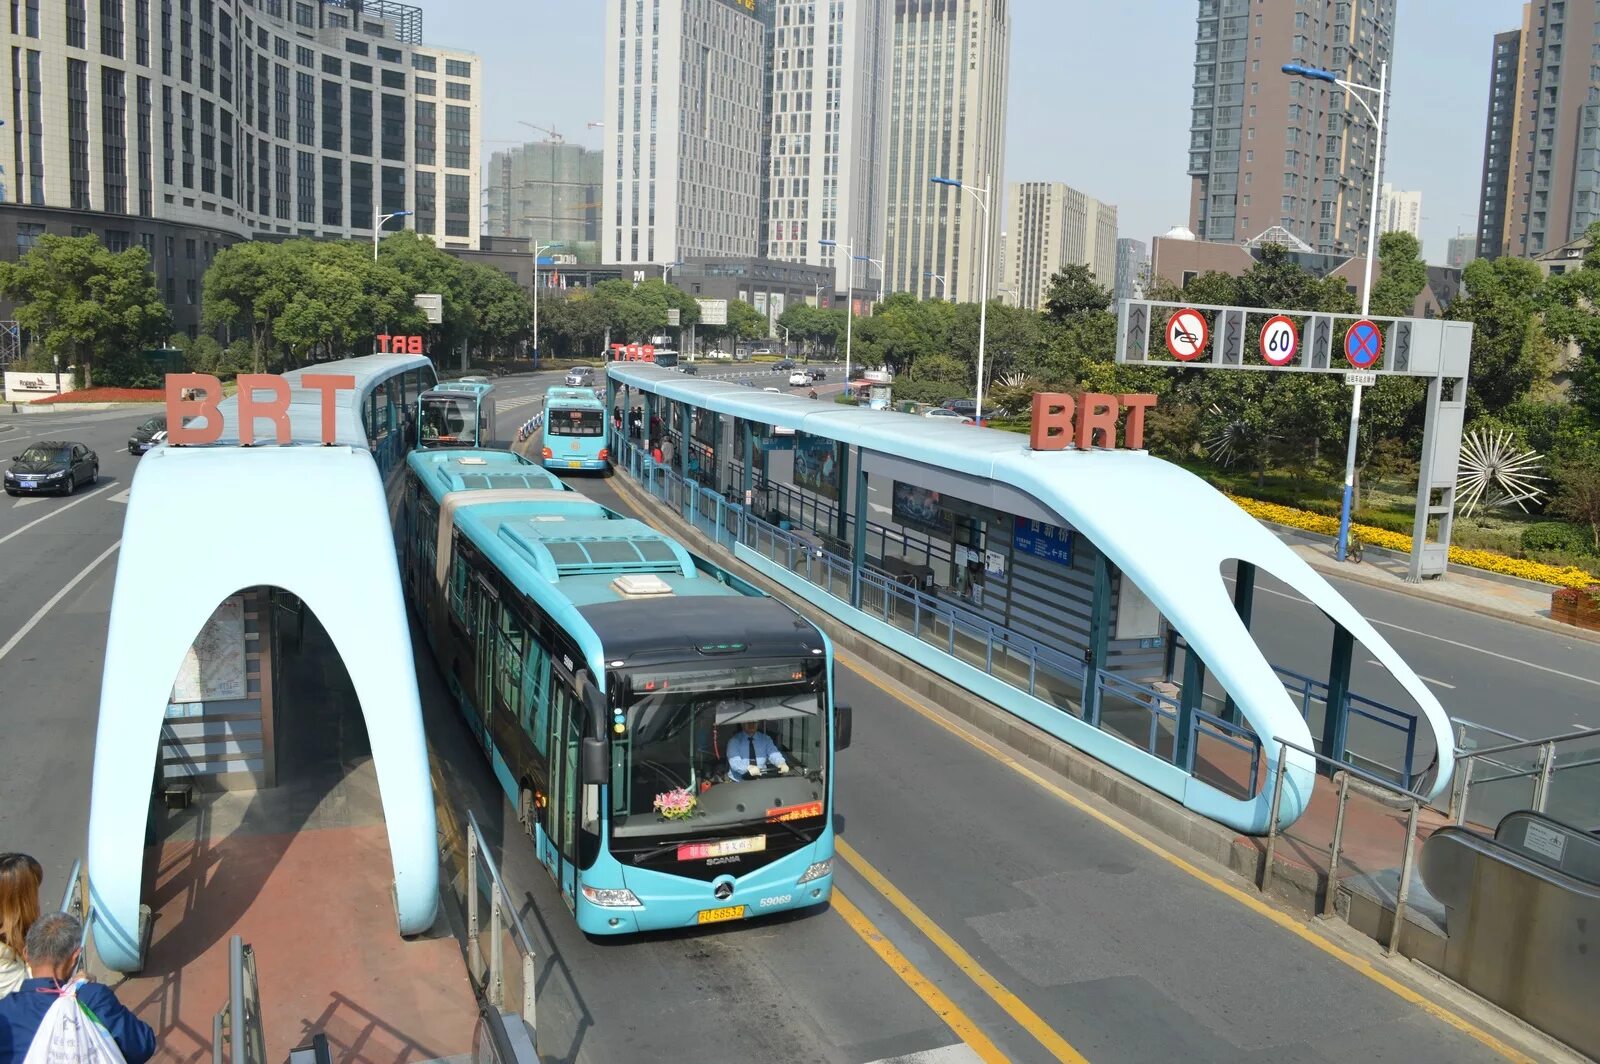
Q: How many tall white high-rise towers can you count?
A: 3